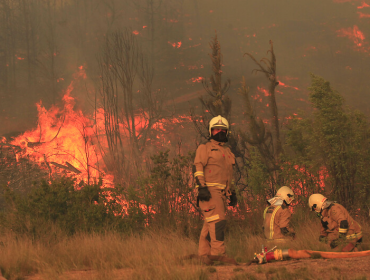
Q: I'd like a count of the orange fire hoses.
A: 1